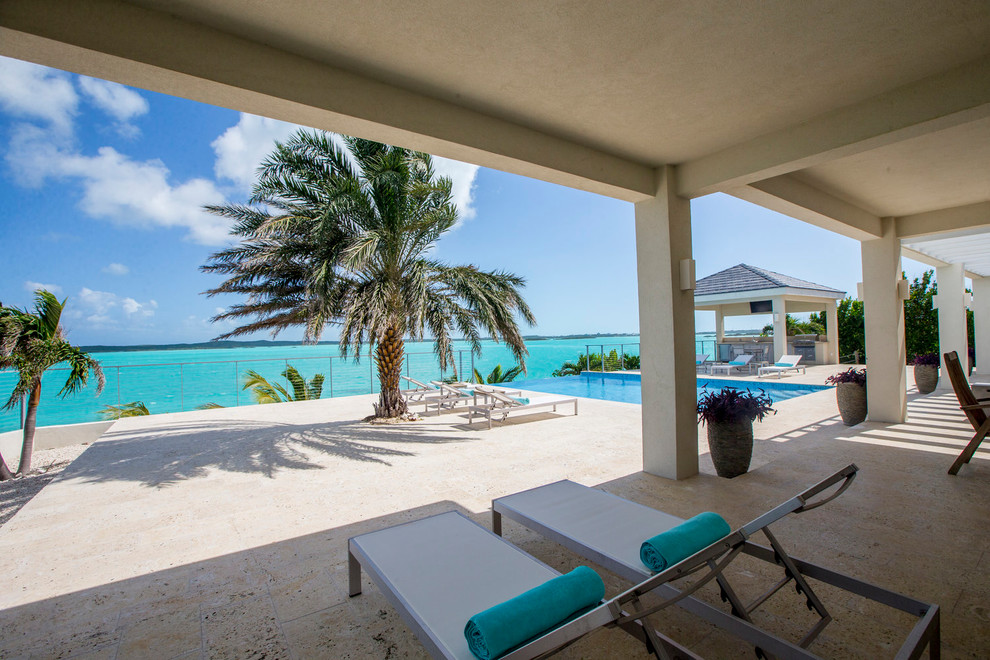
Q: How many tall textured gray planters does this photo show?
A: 3